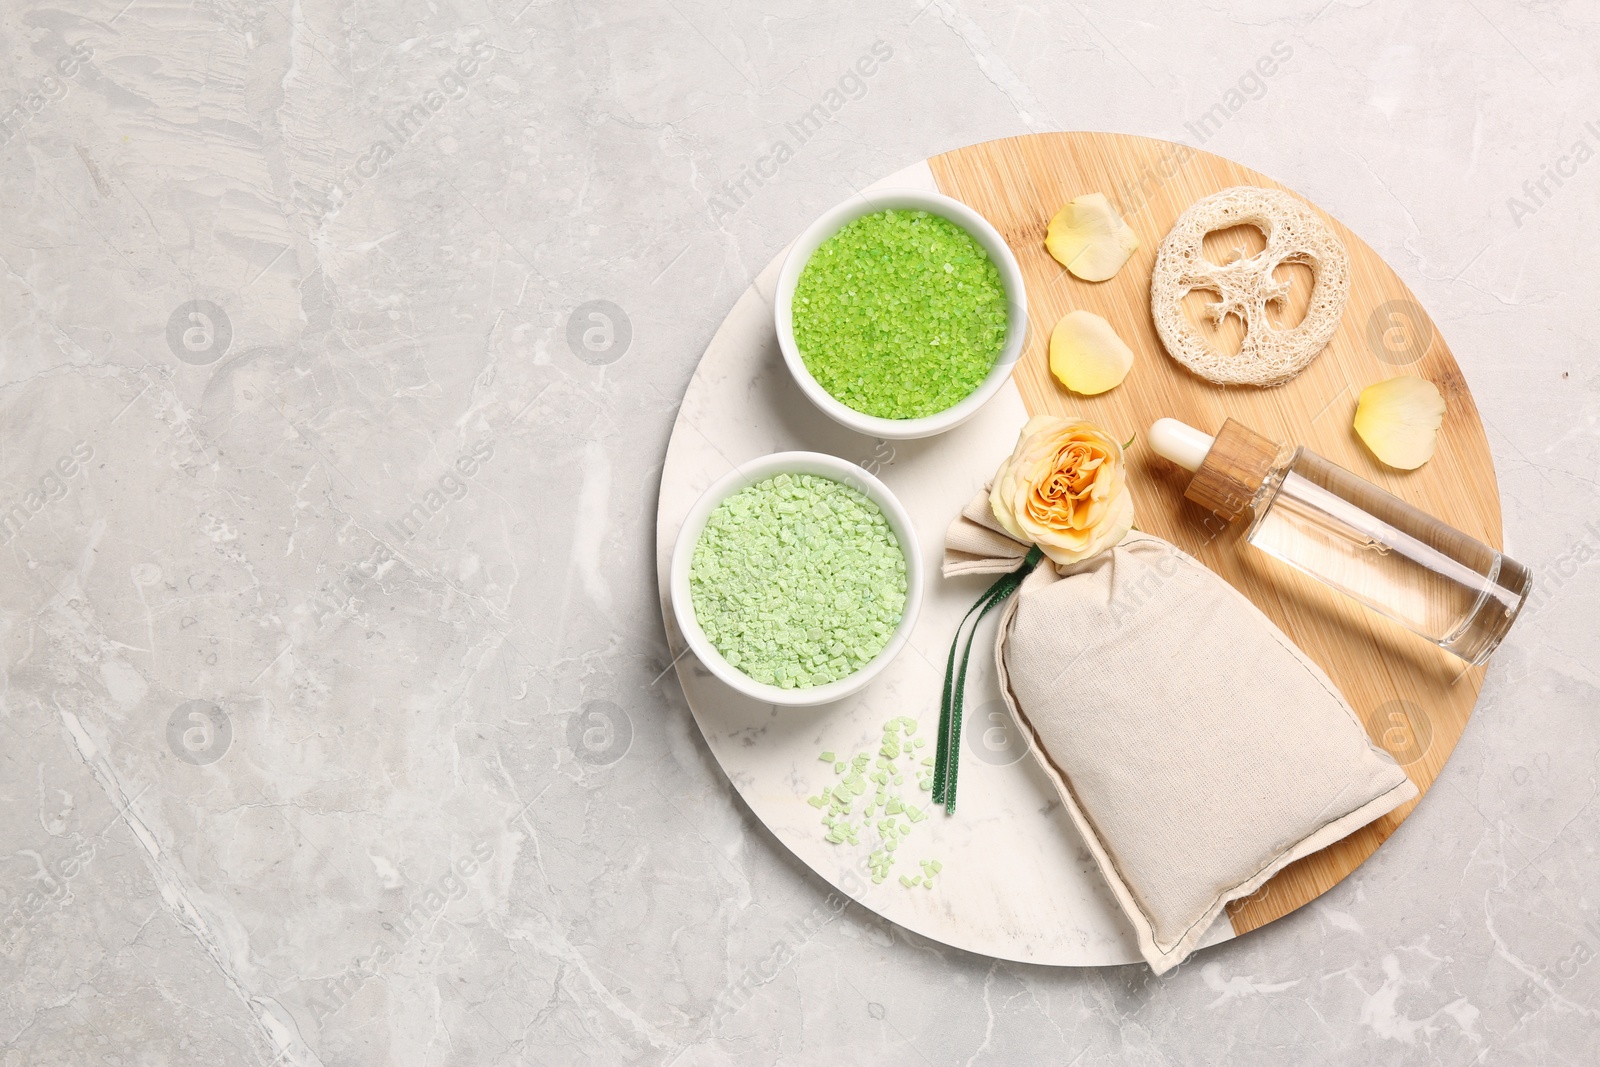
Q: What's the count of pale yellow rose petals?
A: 3